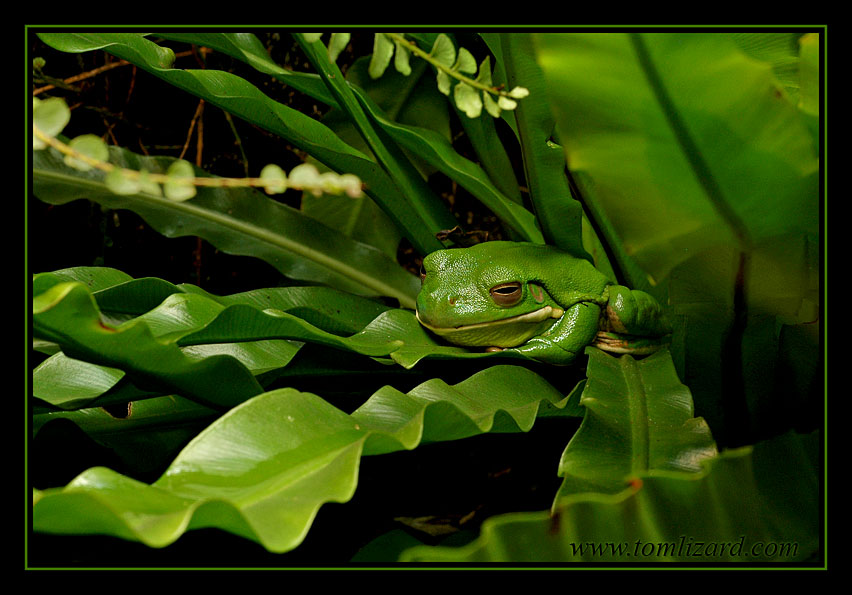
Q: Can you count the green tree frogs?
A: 1